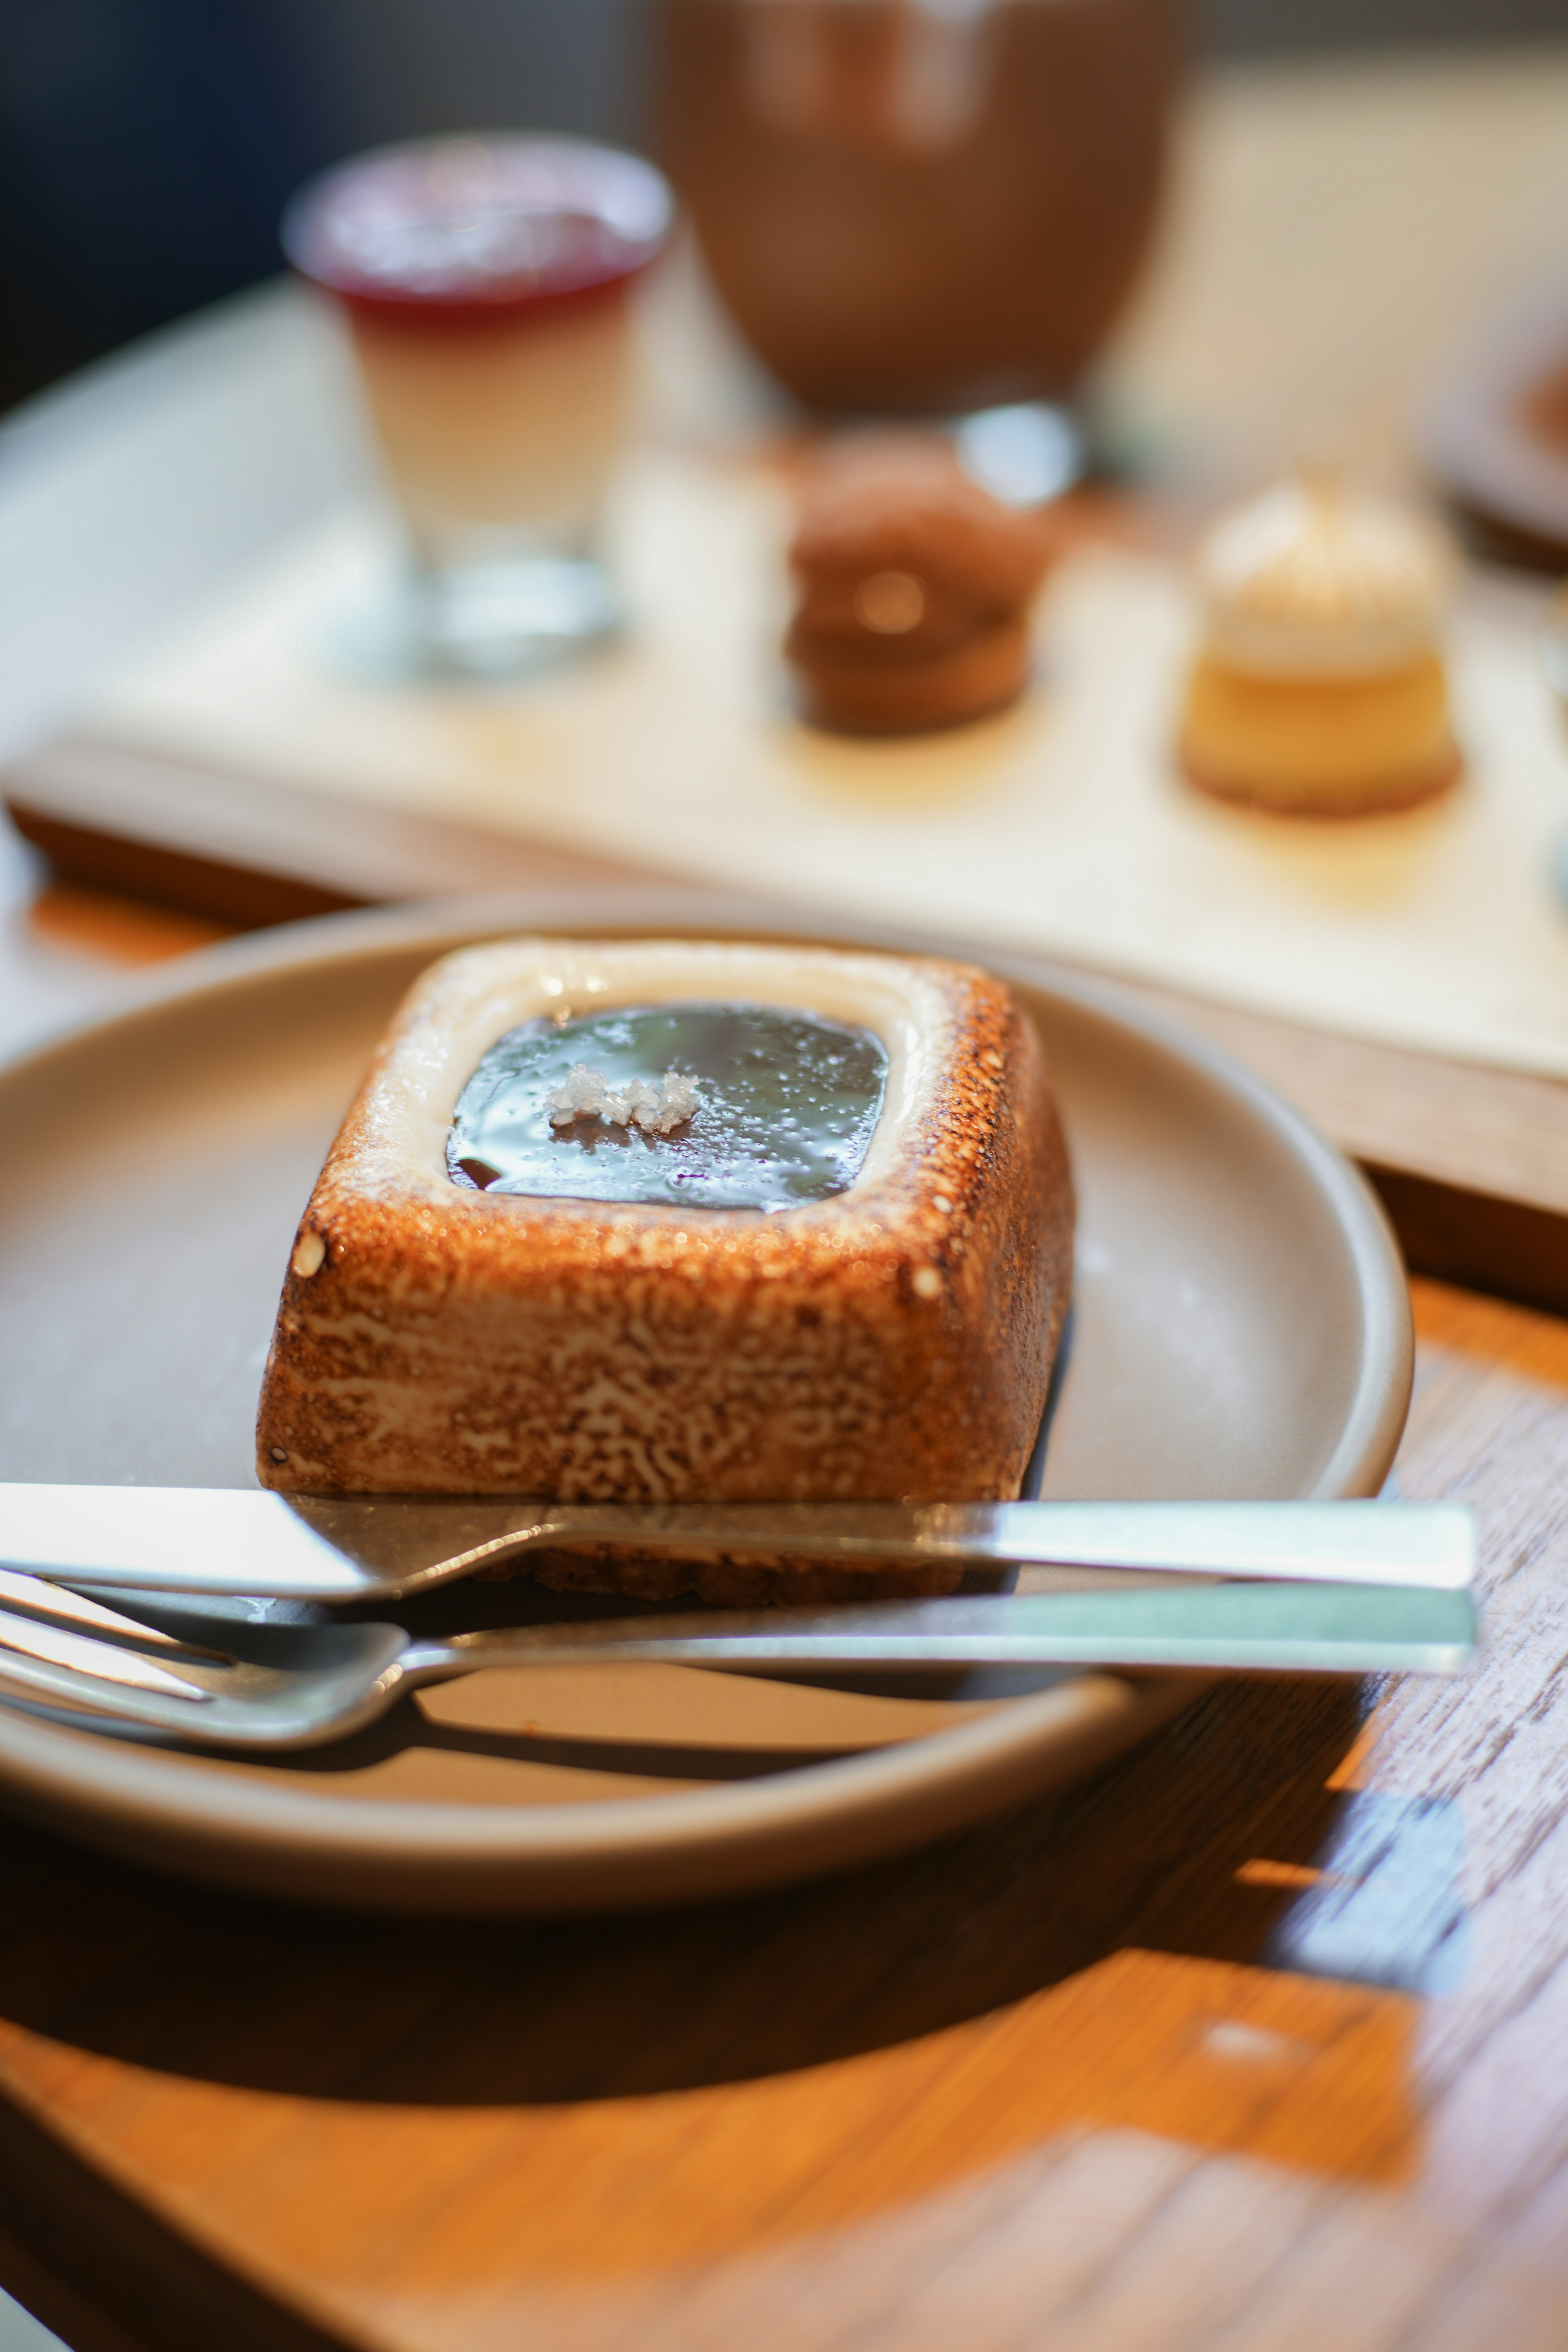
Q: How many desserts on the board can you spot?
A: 3